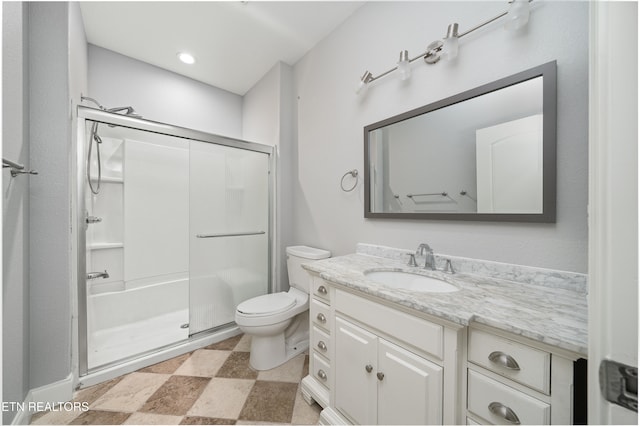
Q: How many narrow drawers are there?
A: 4